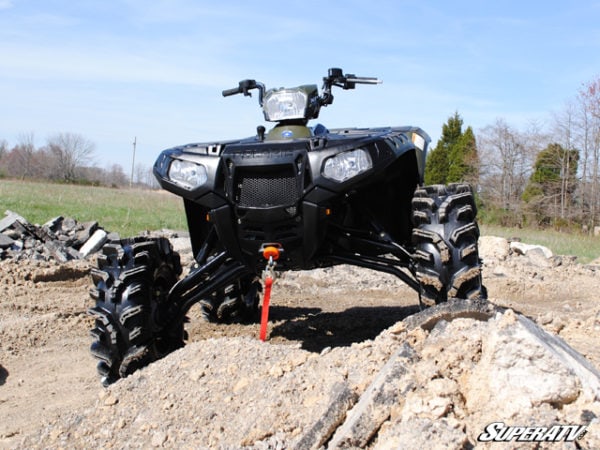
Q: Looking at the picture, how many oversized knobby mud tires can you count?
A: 3